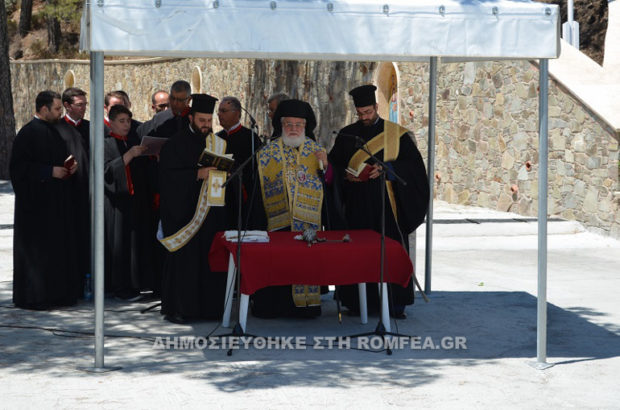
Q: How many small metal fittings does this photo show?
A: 9